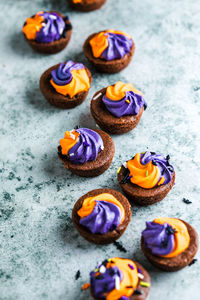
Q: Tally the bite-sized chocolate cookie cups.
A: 10